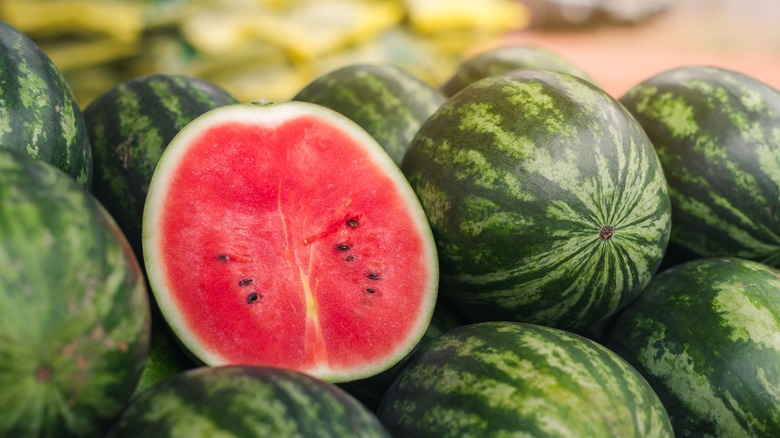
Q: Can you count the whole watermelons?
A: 10